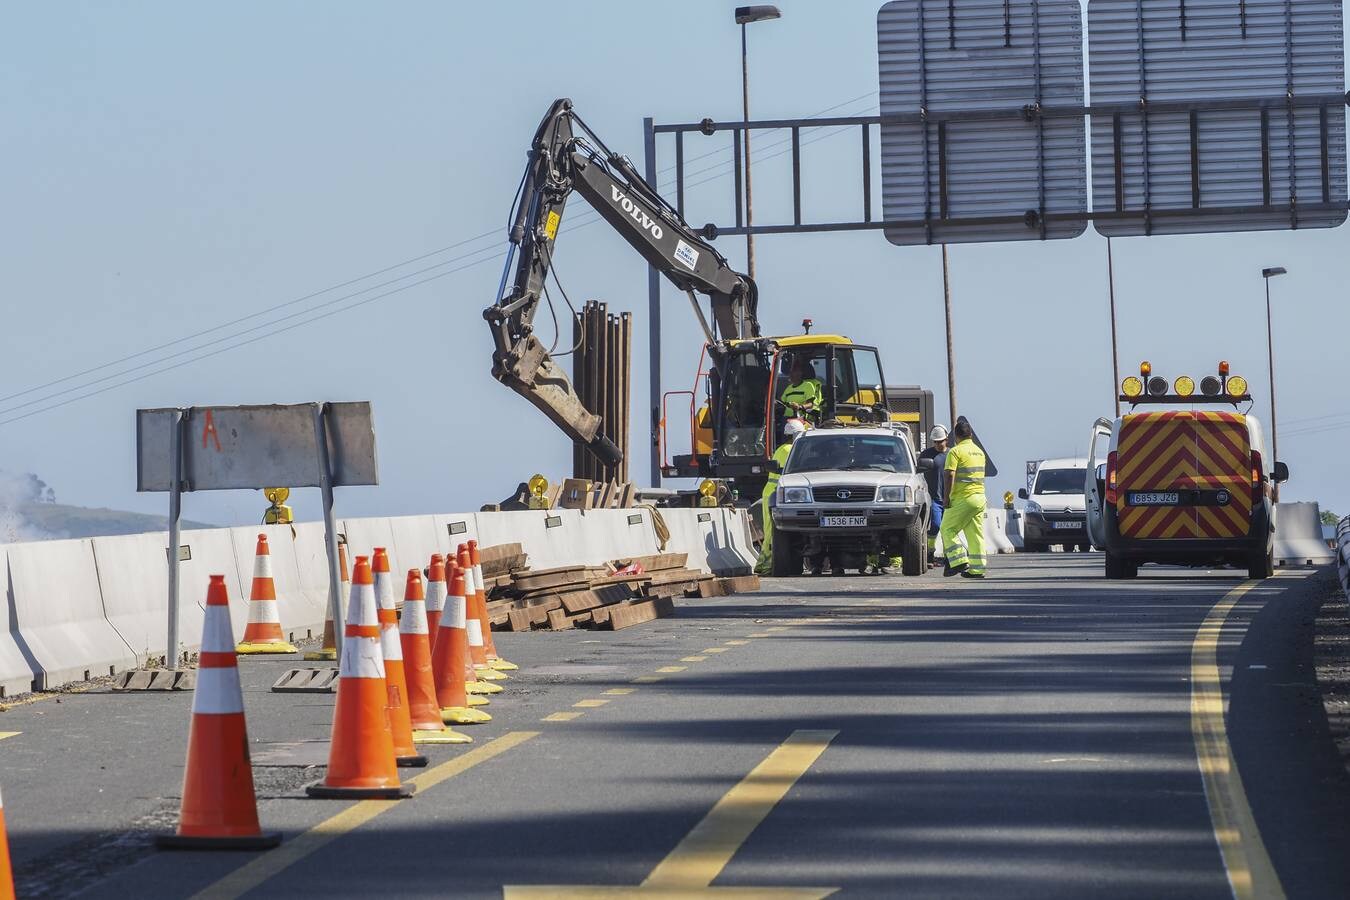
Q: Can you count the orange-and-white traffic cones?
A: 12